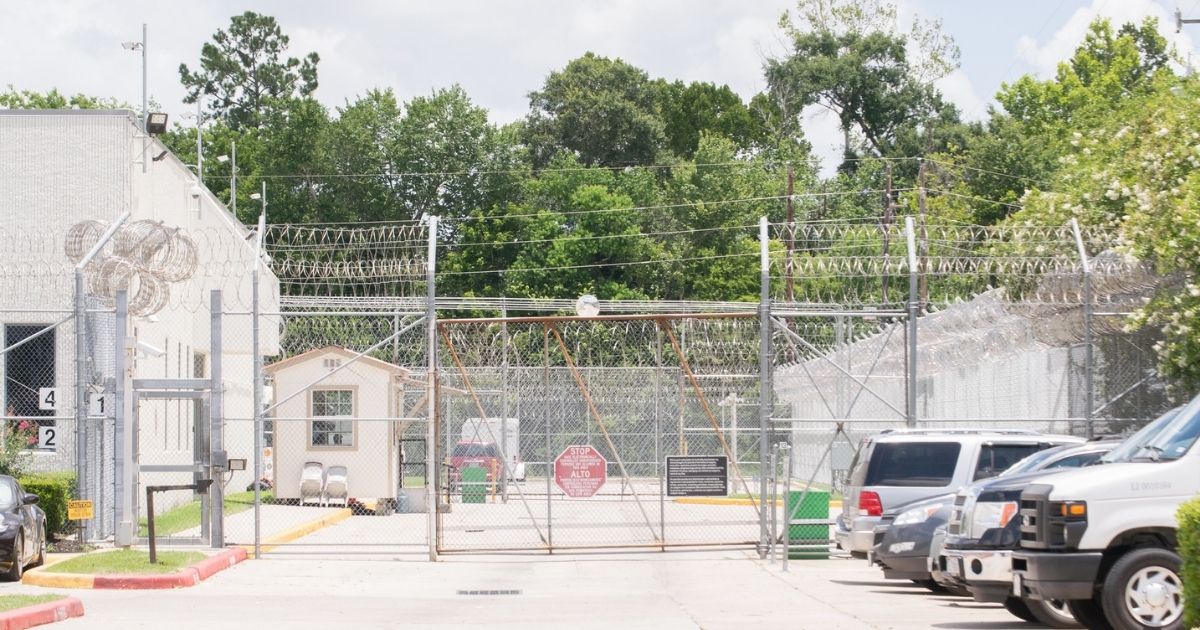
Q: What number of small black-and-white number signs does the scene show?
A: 3